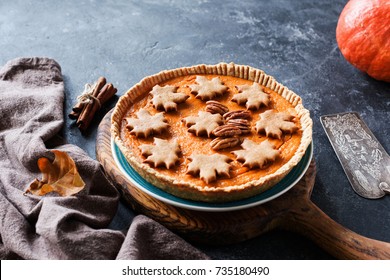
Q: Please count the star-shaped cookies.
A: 9